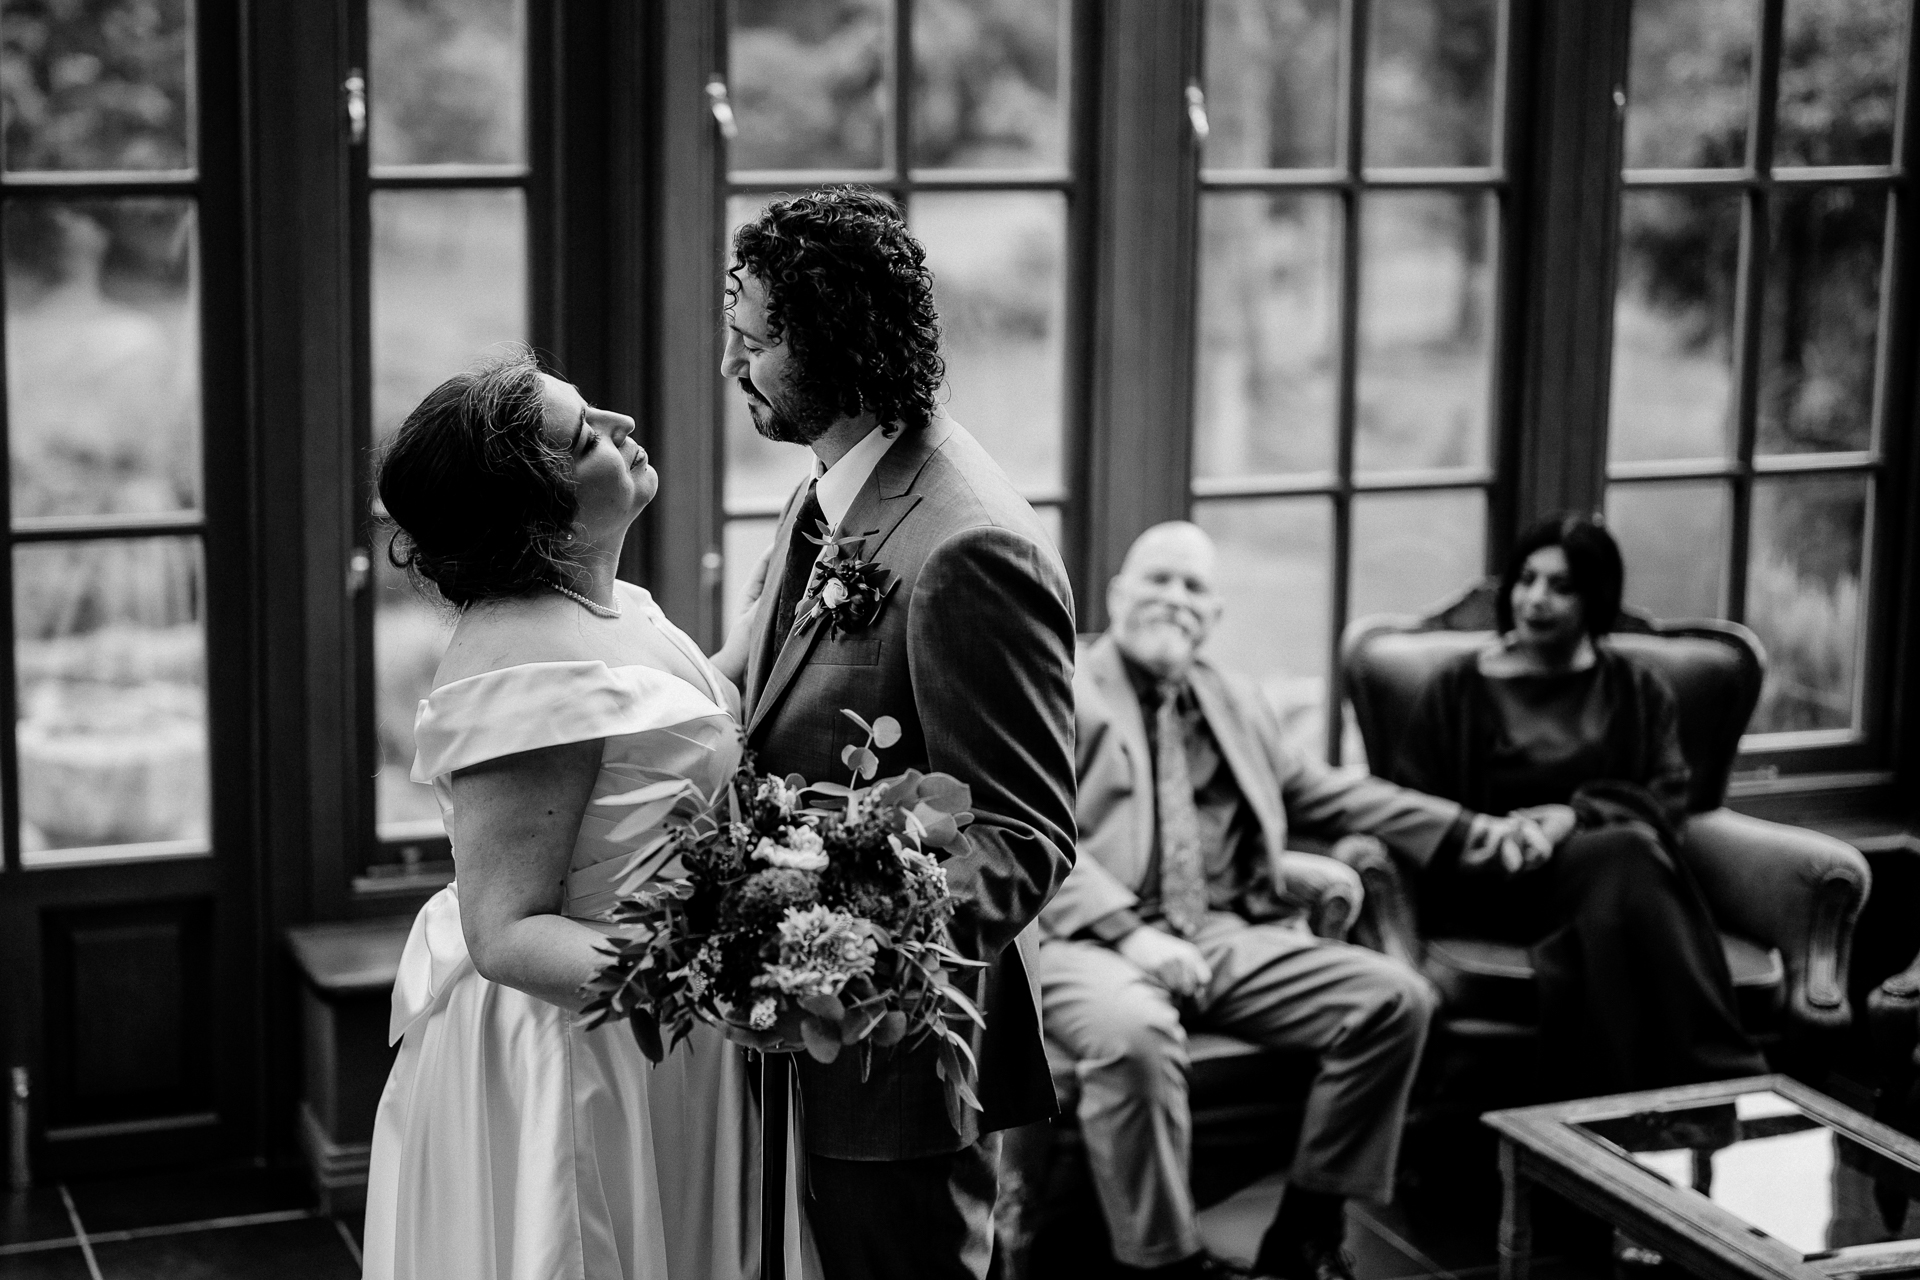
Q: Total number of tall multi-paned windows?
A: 5